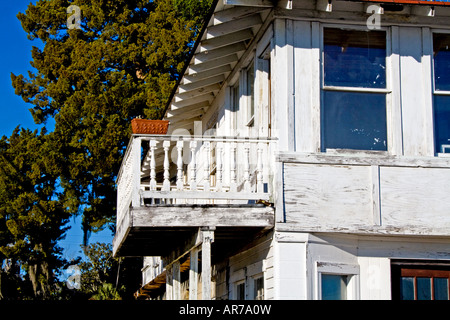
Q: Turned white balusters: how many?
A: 9